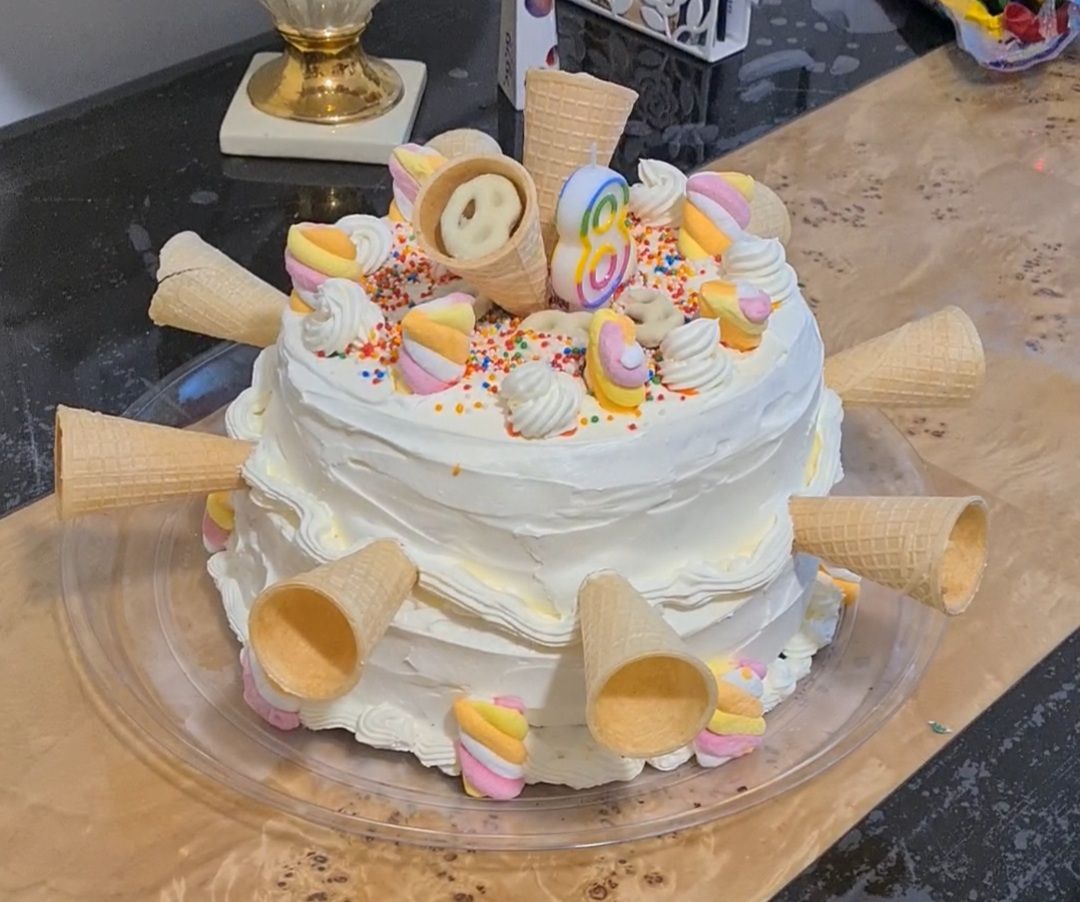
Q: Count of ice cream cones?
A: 10